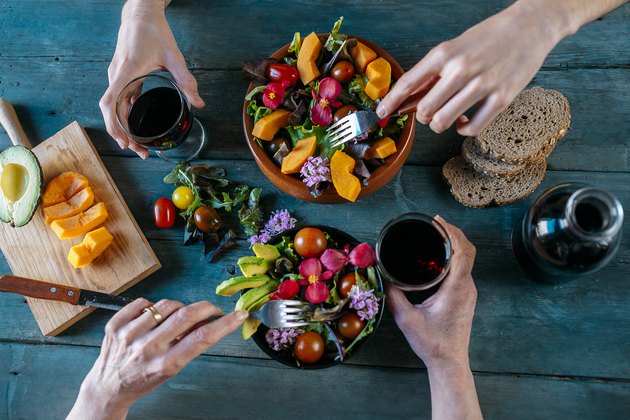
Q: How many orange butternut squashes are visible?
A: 11